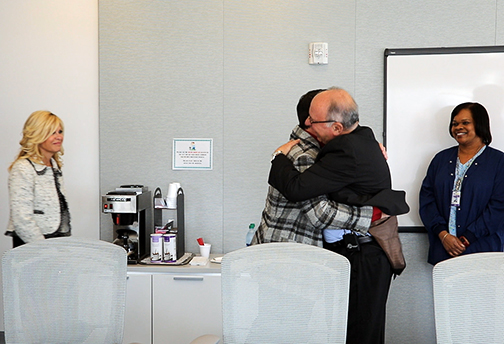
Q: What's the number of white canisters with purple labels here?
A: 2